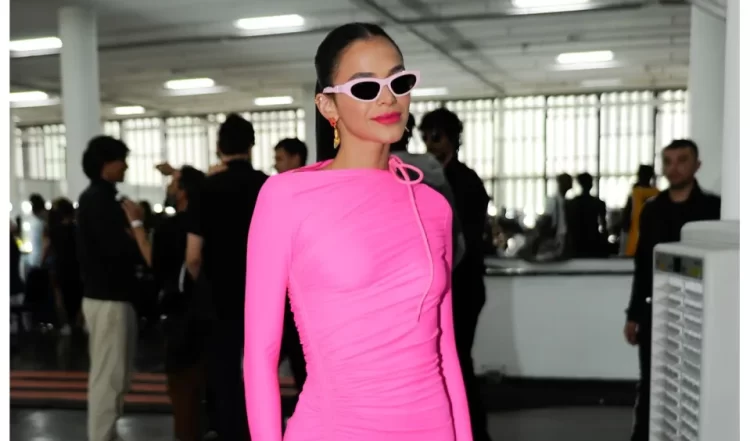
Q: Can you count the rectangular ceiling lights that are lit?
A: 9